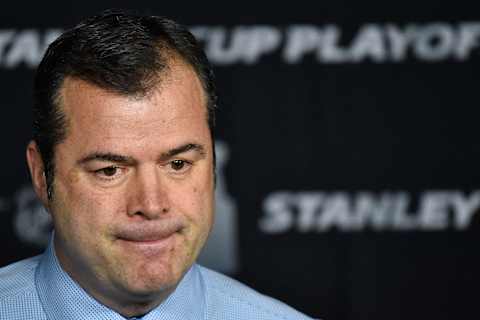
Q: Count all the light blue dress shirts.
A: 1